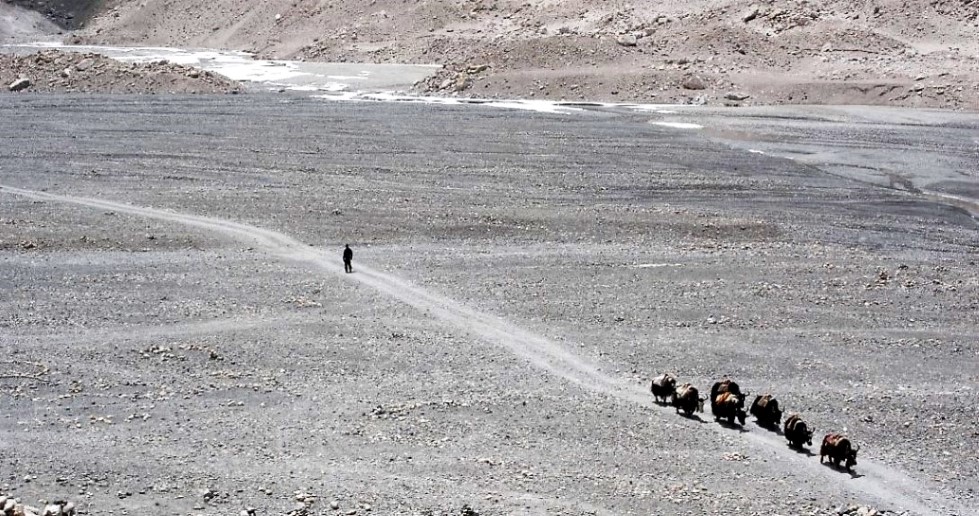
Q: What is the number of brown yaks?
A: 7